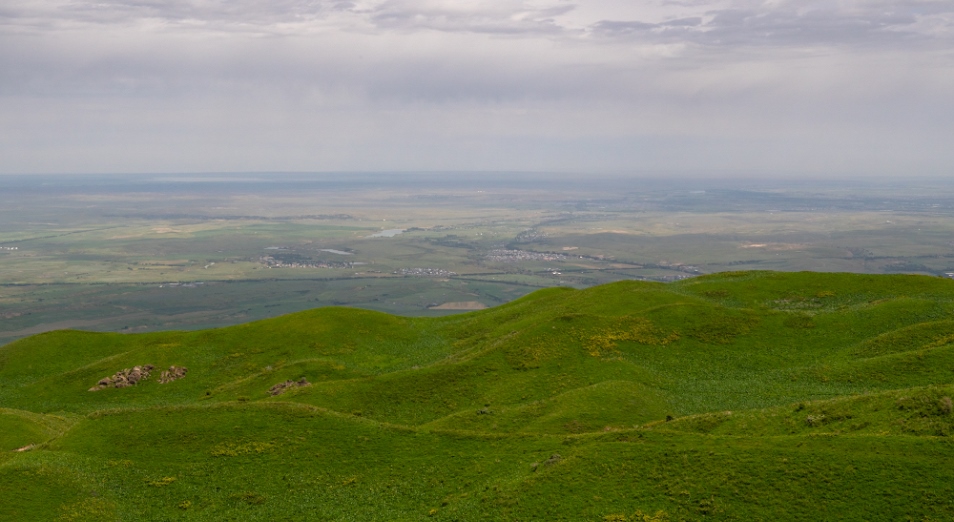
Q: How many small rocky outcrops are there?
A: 3